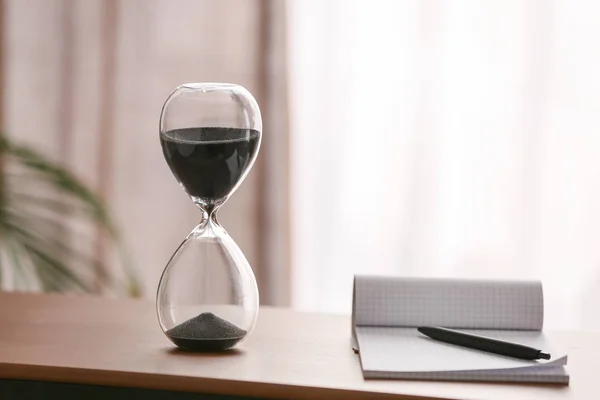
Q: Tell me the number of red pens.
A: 0